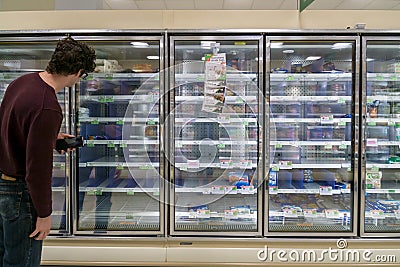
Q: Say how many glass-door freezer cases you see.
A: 5